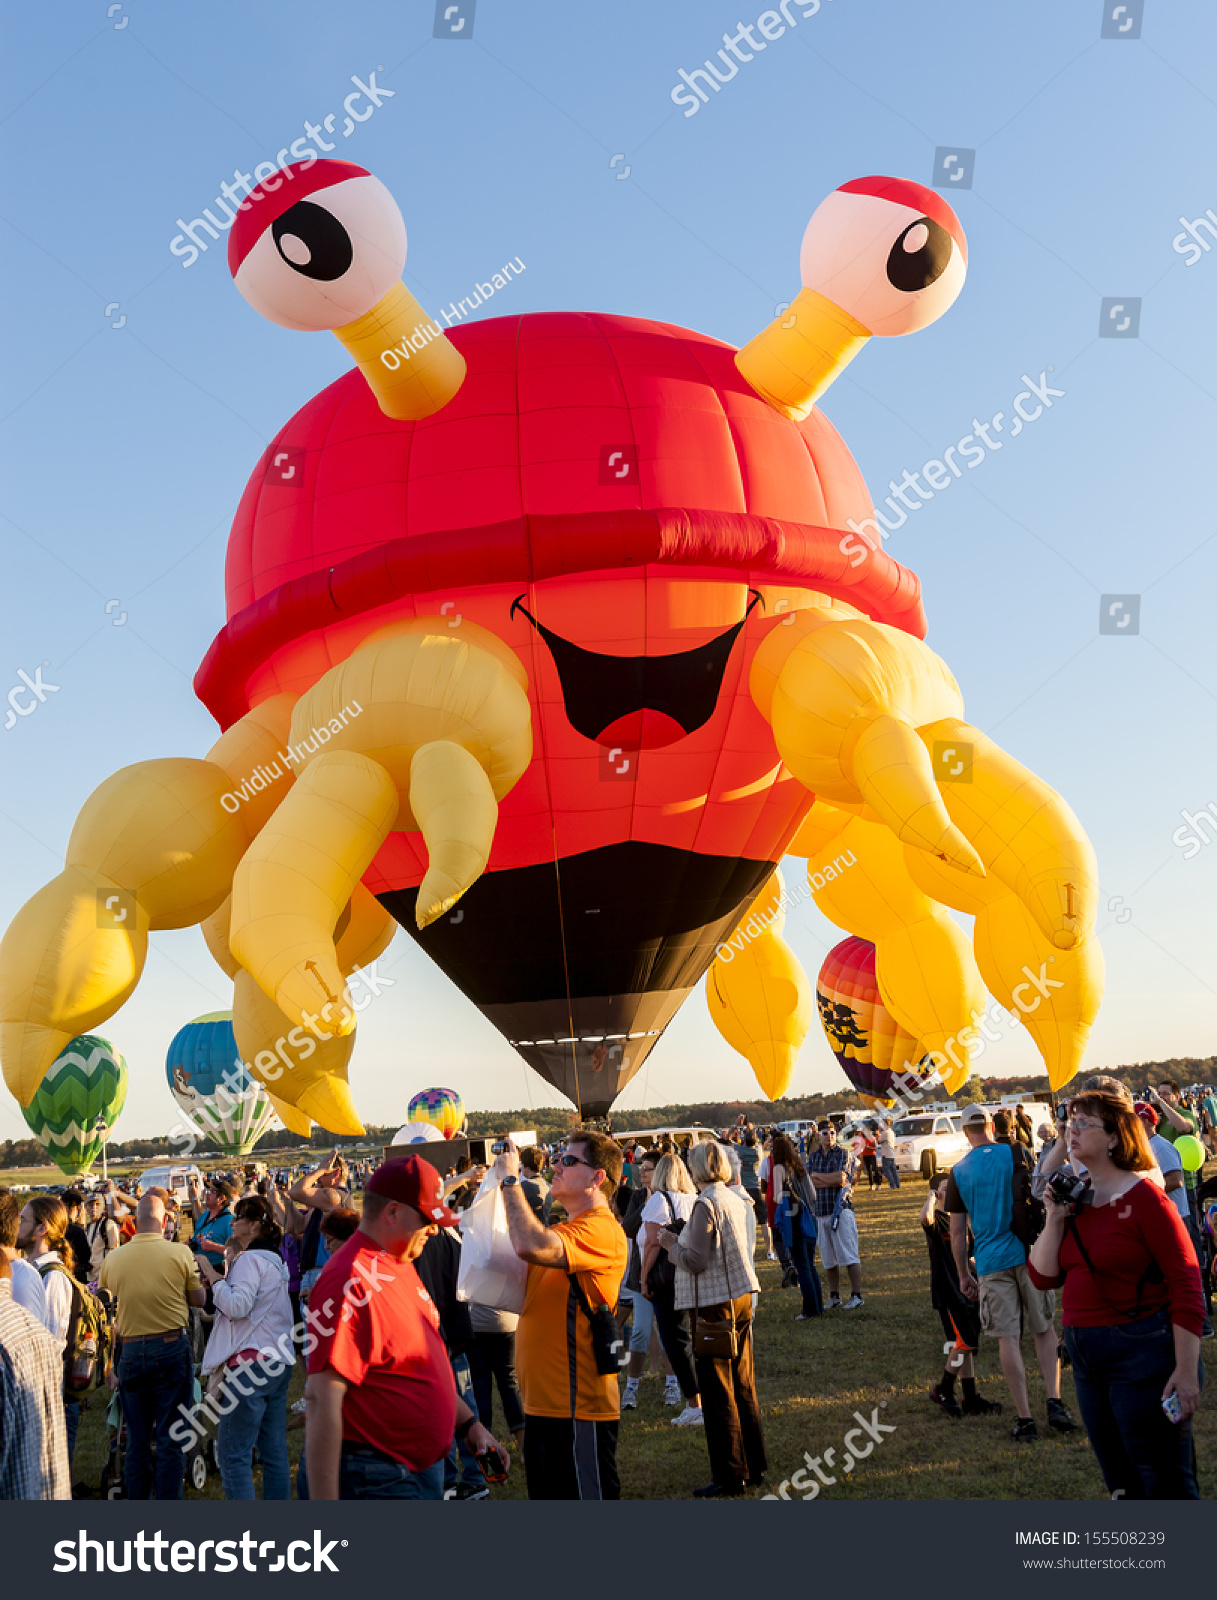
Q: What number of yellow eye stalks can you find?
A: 2